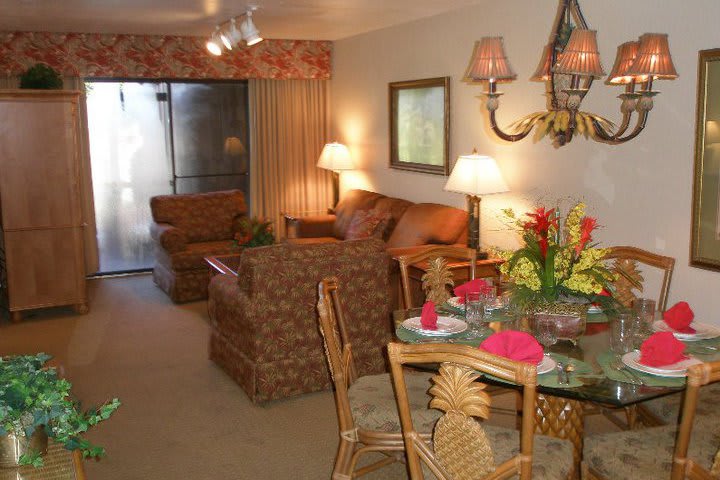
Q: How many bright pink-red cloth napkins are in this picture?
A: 6